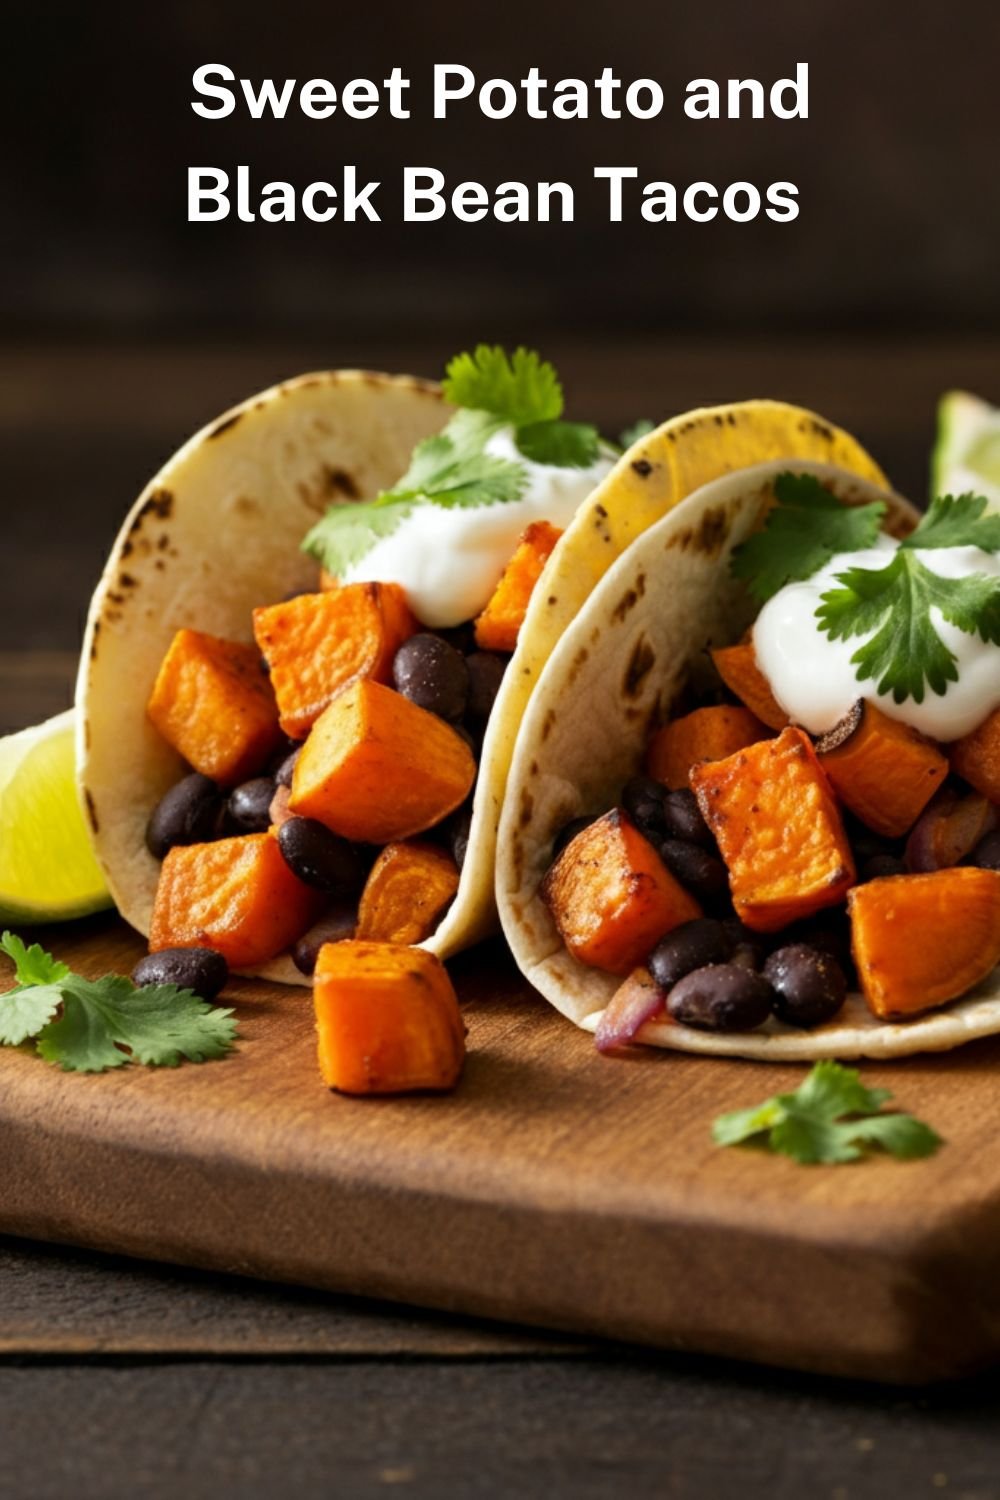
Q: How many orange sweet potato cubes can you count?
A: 14